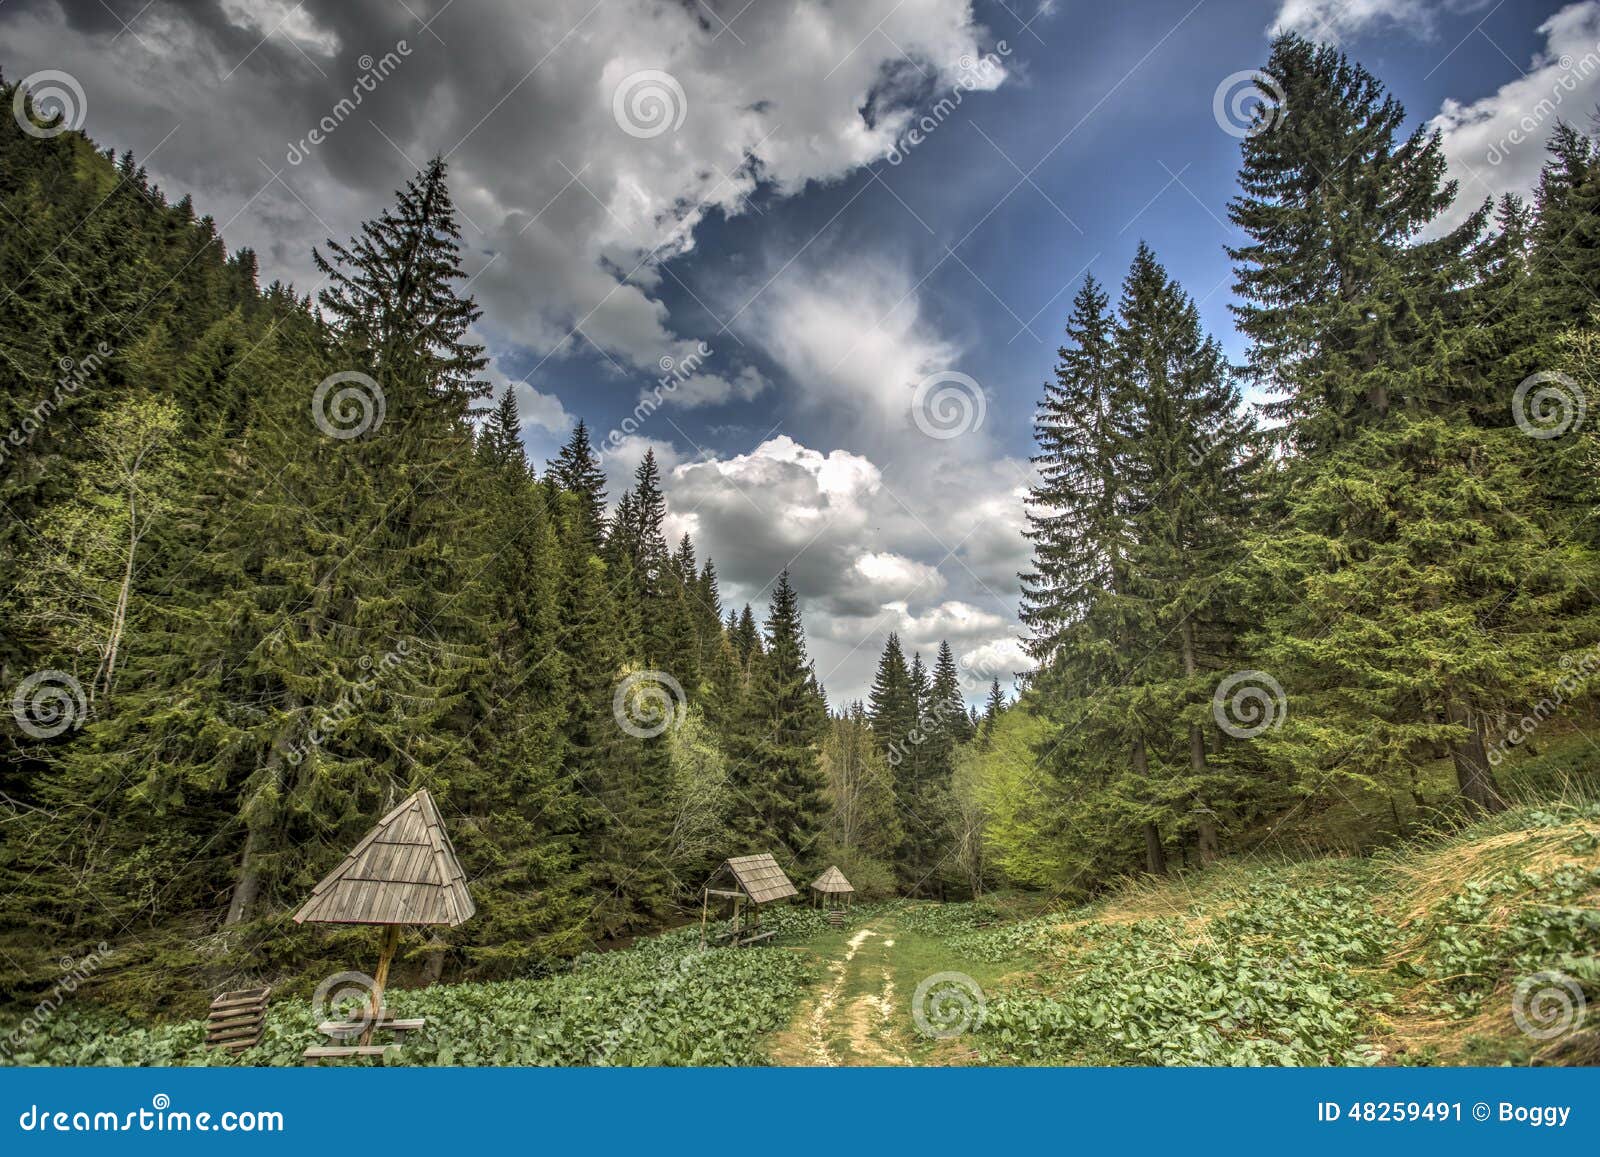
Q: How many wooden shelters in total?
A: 3